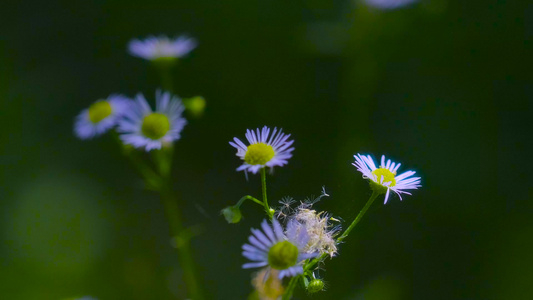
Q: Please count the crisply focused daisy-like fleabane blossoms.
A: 2